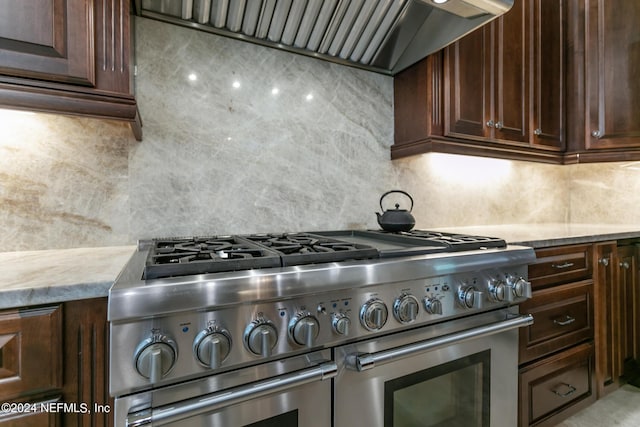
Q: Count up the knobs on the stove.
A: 11